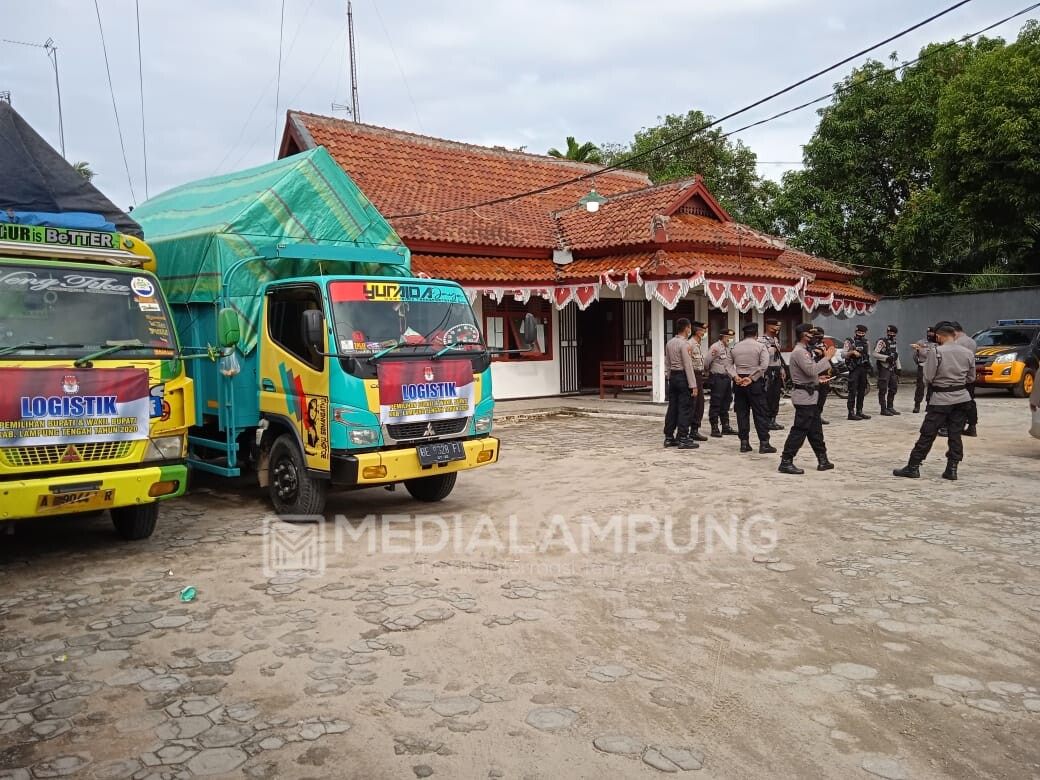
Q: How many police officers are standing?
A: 12